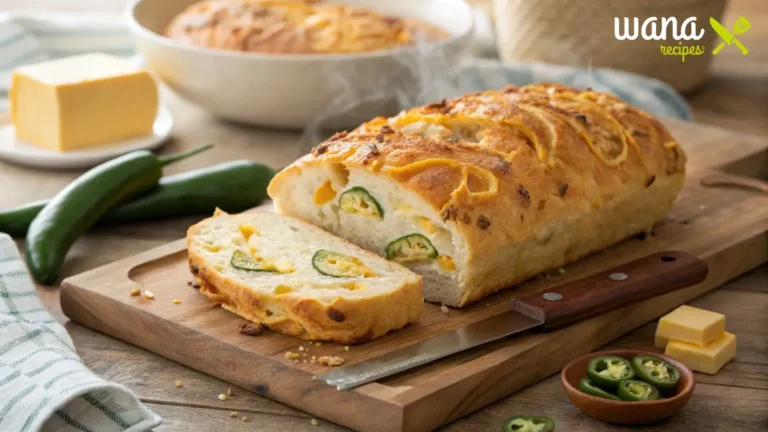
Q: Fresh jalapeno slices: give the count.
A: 5